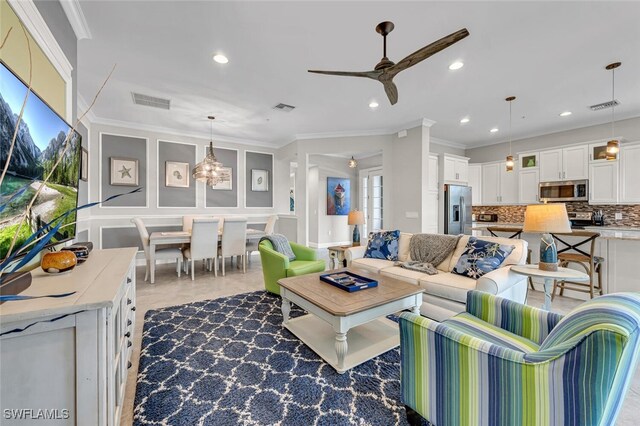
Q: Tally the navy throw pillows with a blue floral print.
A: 2